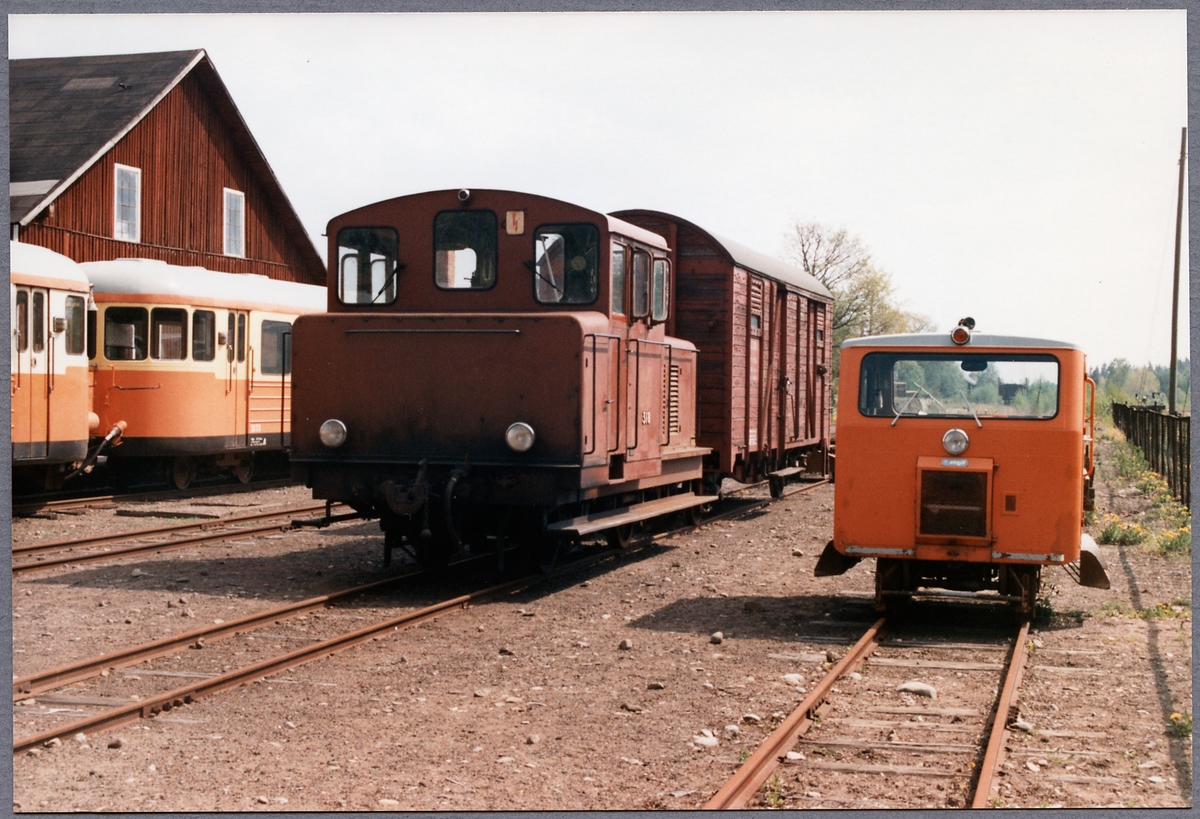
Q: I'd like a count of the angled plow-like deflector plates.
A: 2